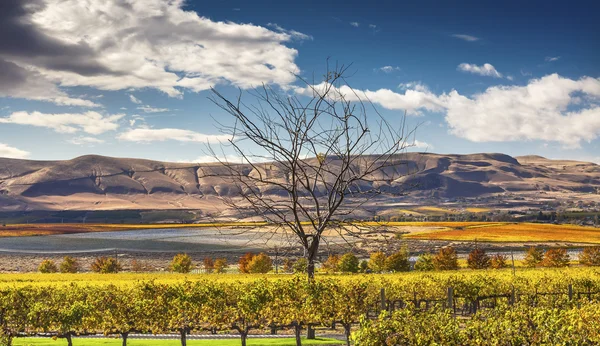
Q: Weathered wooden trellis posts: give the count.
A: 4